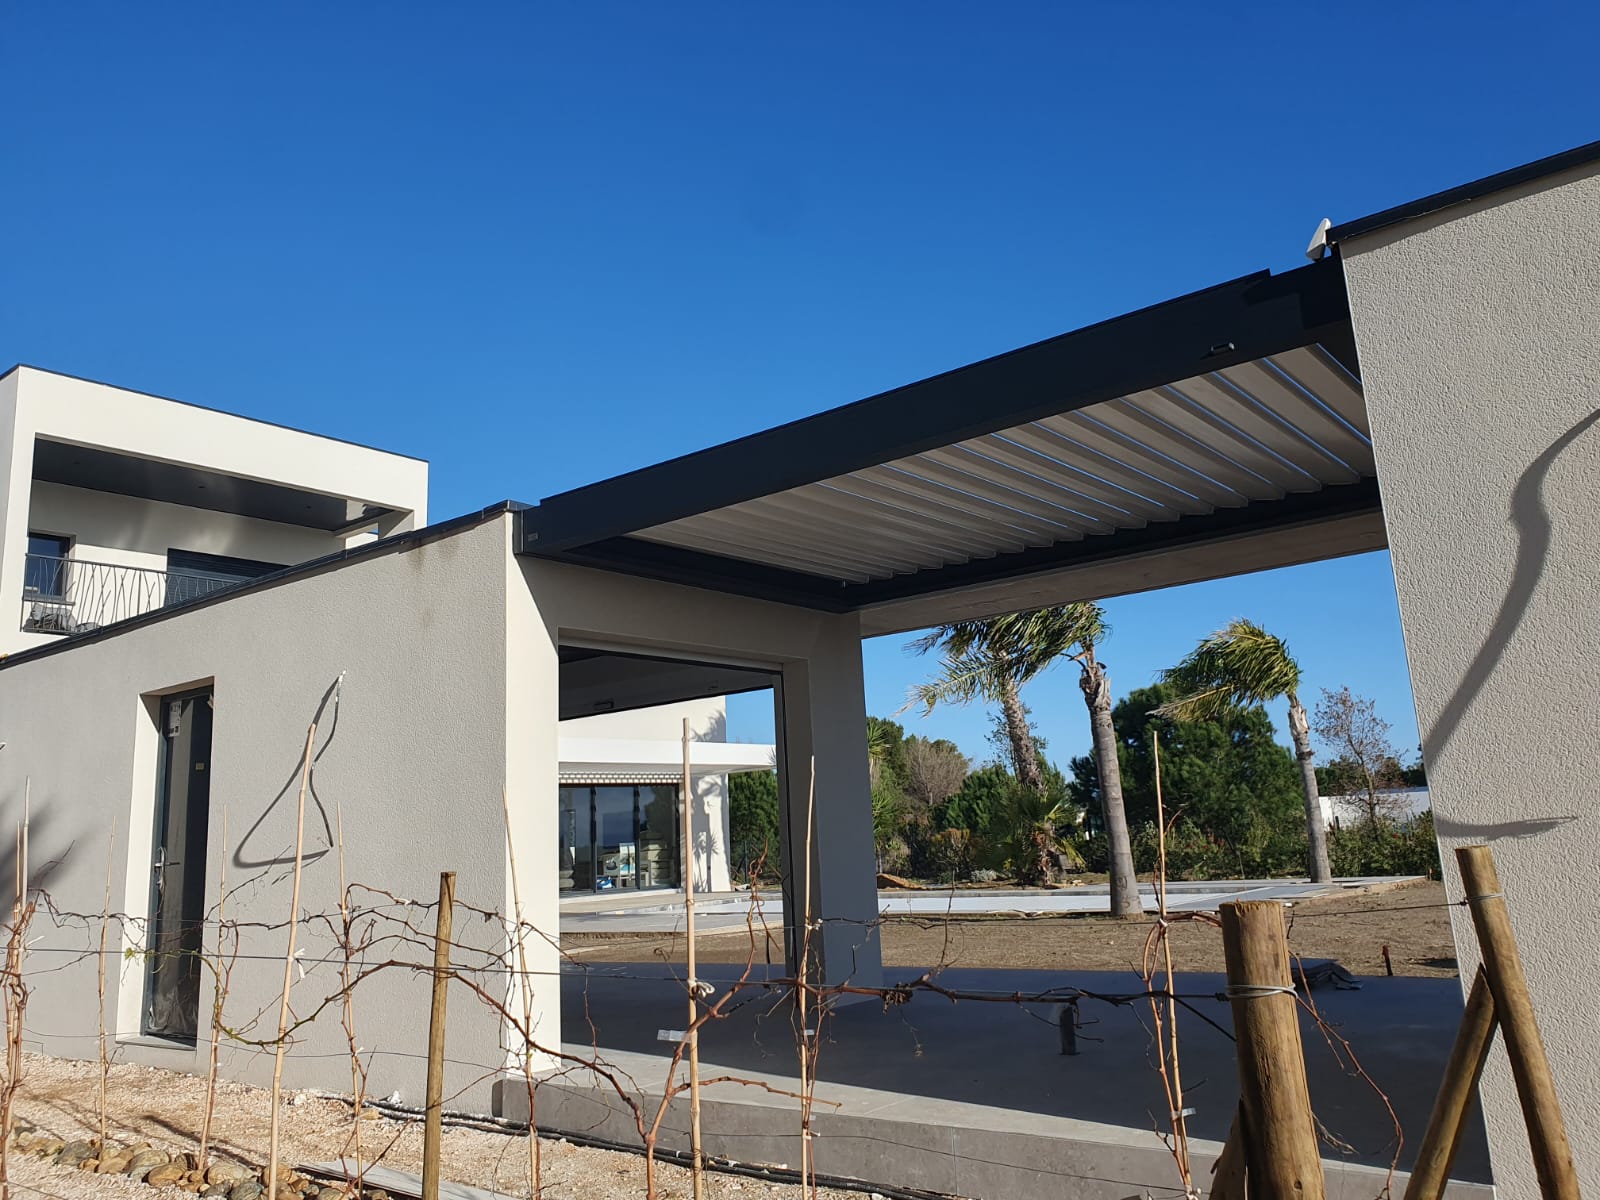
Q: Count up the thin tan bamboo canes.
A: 10